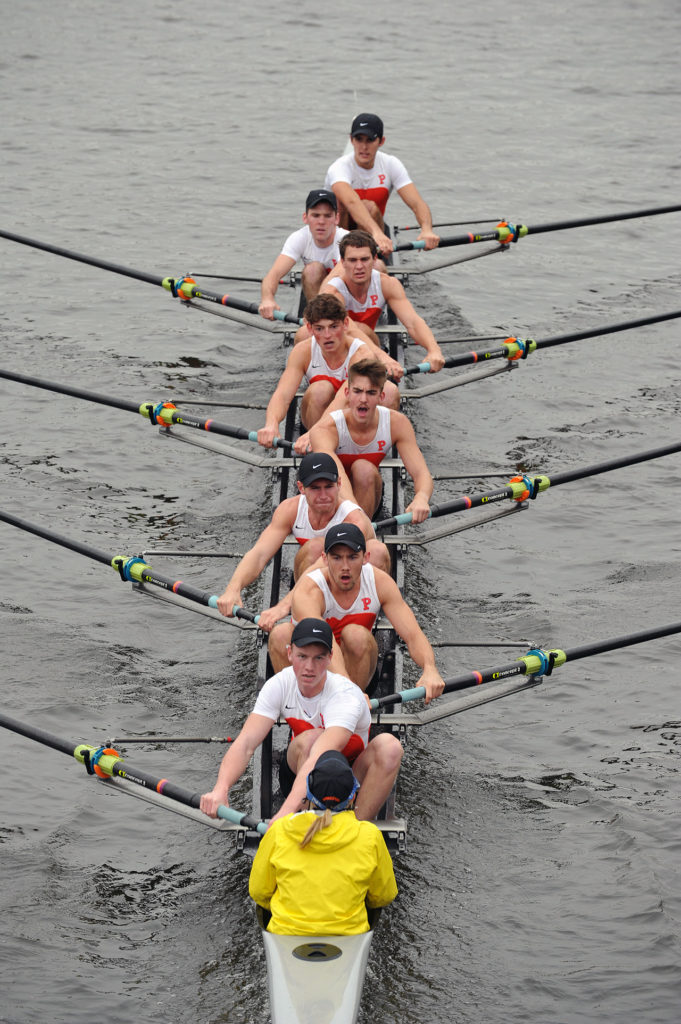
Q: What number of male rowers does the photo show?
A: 8